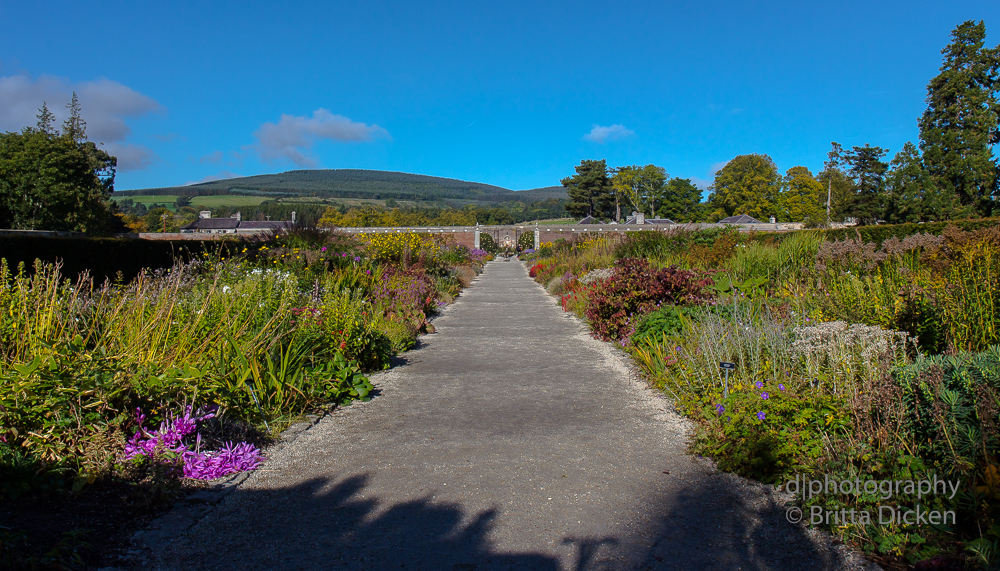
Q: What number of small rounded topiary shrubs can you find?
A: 2